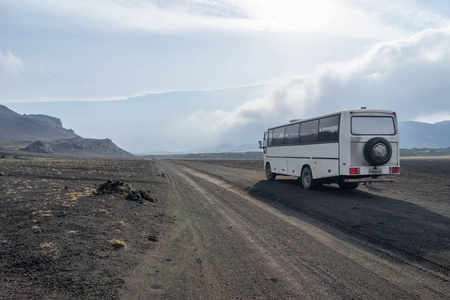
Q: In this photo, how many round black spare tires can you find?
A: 1